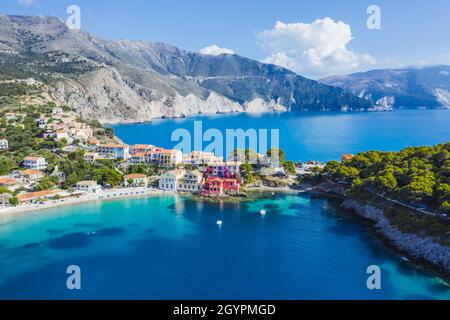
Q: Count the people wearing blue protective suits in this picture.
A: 0